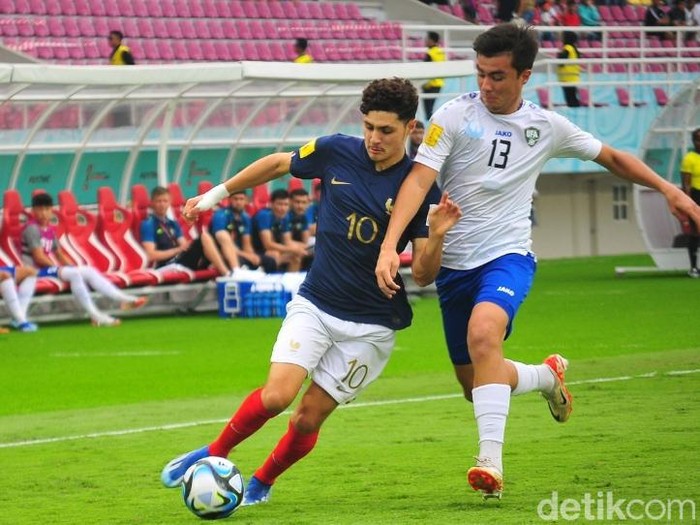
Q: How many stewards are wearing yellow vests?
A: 4